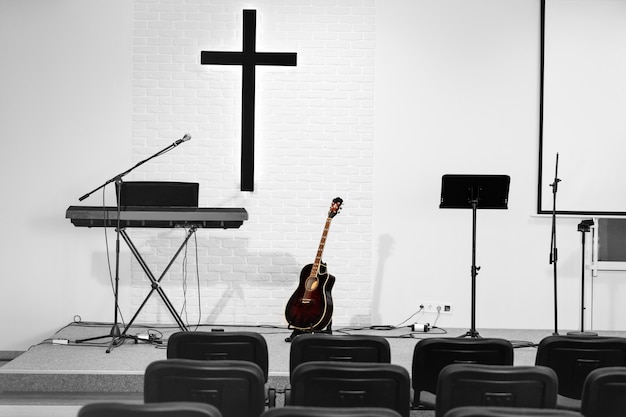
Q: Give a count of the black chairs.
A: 11